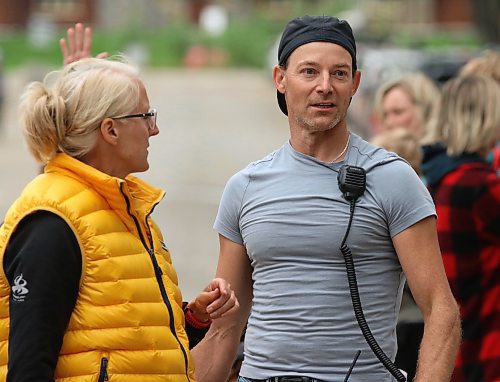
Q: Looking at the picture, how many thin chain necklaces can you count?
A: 1